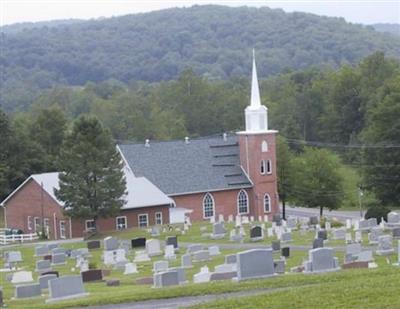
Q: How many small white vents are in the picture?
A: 3